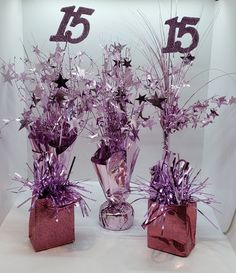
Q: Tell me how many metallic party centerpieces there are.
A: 3